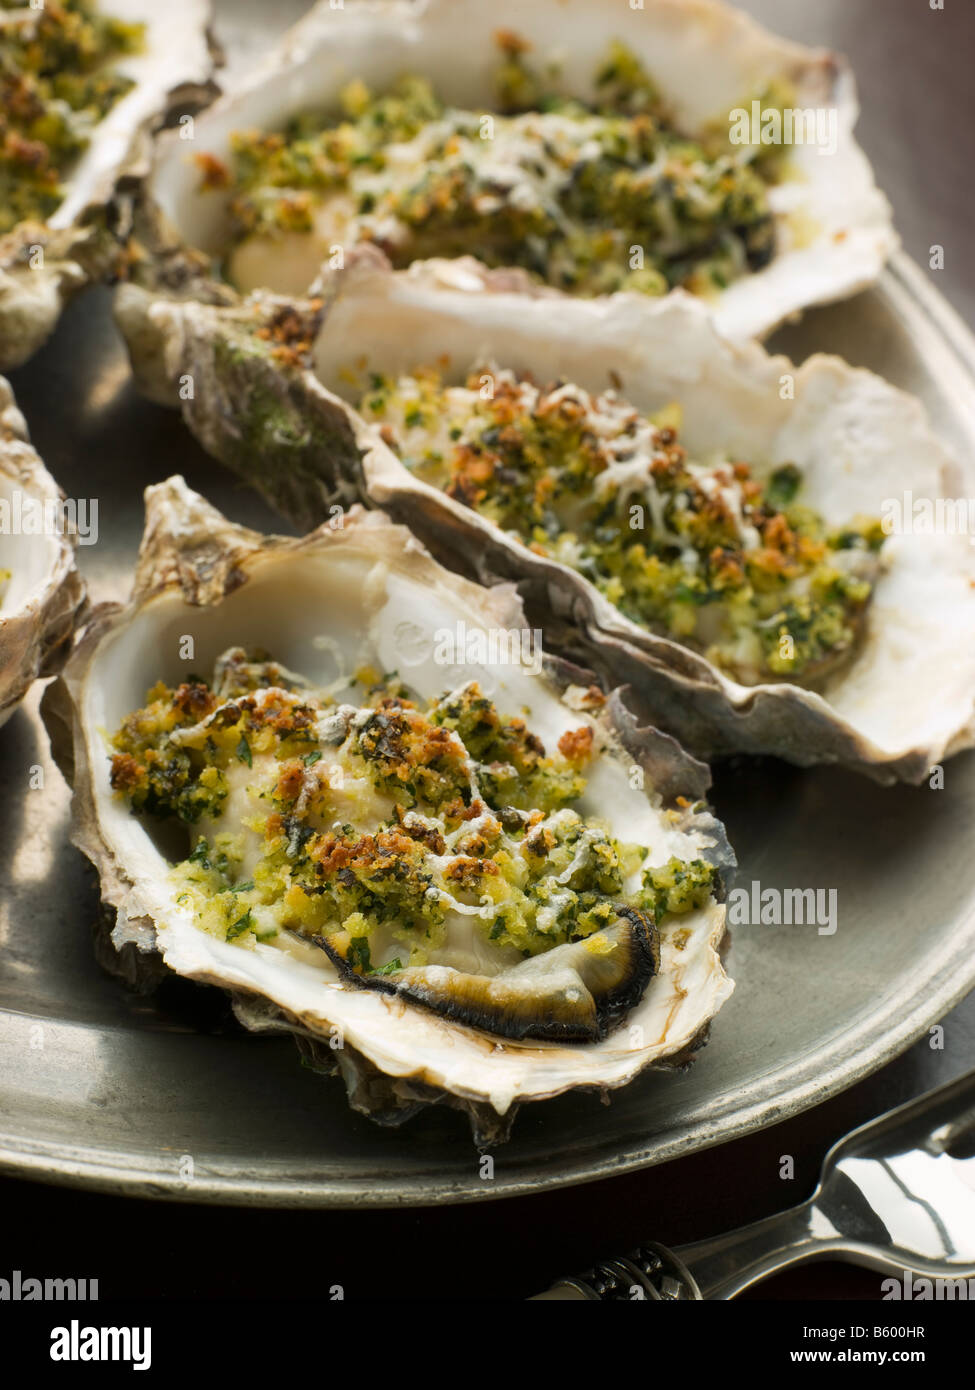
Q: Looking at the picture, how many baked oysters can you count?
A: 5